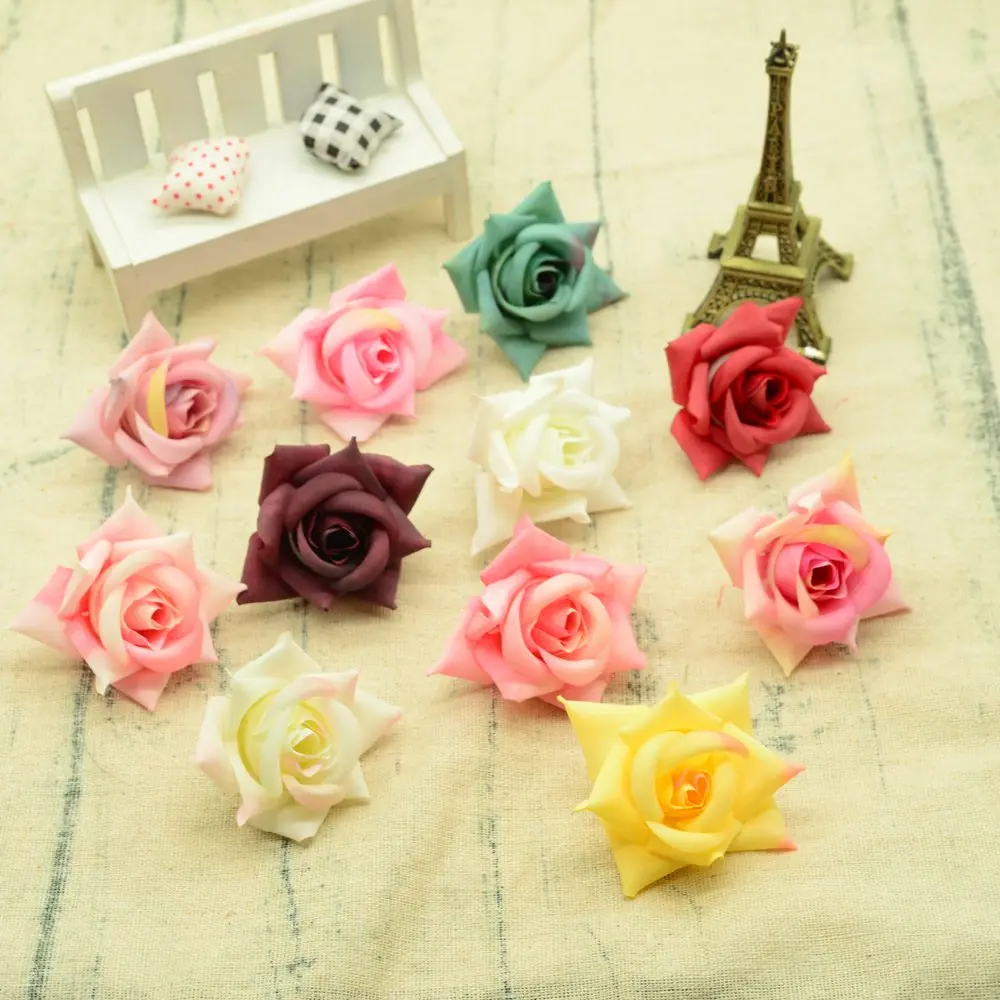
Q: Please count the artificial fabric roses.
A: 11